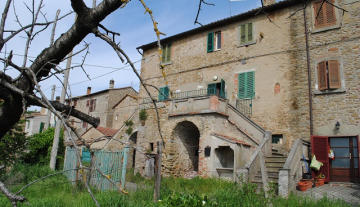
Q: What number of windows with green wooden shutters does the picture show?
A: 6